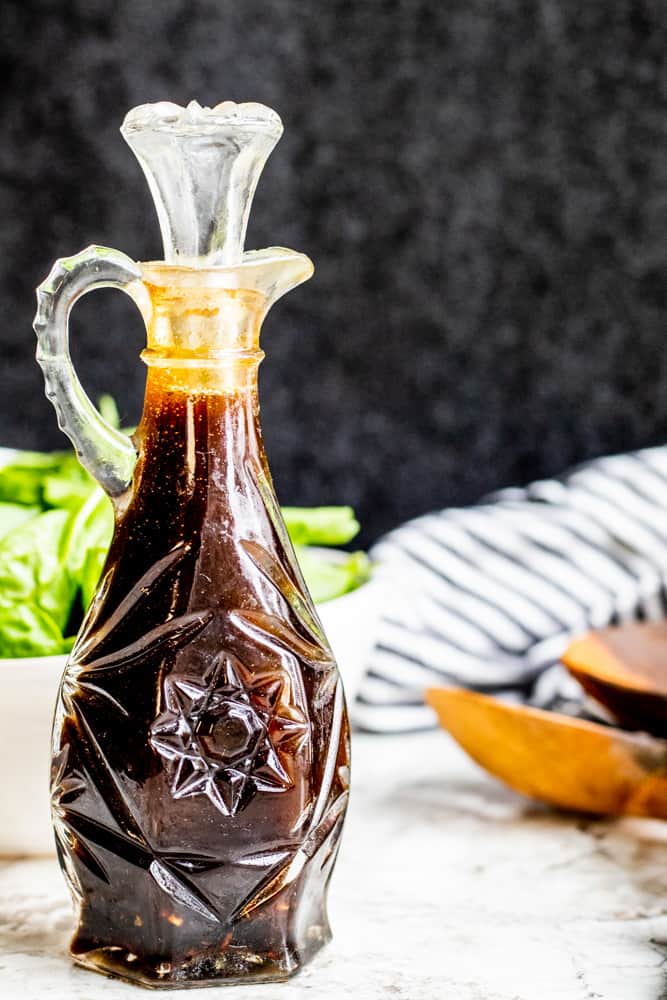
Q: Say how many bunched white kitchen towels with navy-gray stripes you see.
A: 1